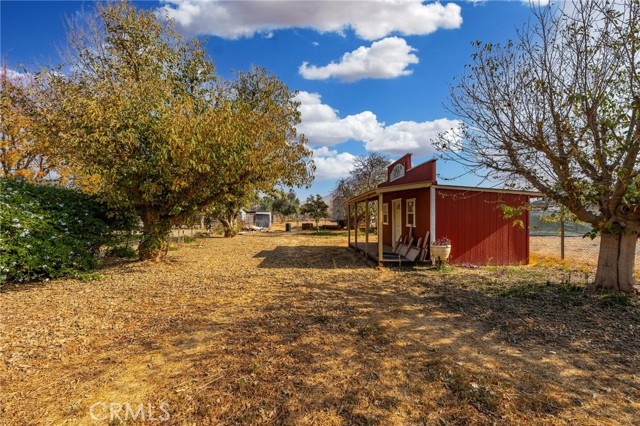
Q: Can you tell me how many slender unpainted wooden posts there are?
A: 4